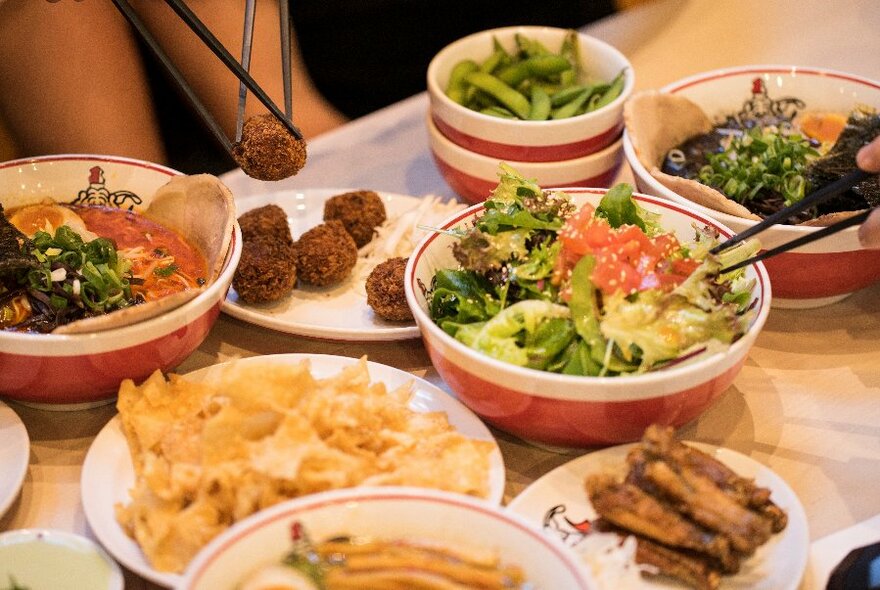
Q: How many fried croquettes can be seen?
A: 6